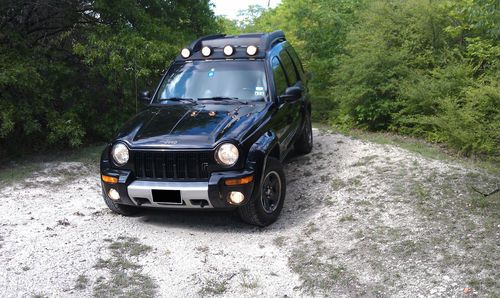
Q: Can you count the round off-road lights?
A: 4